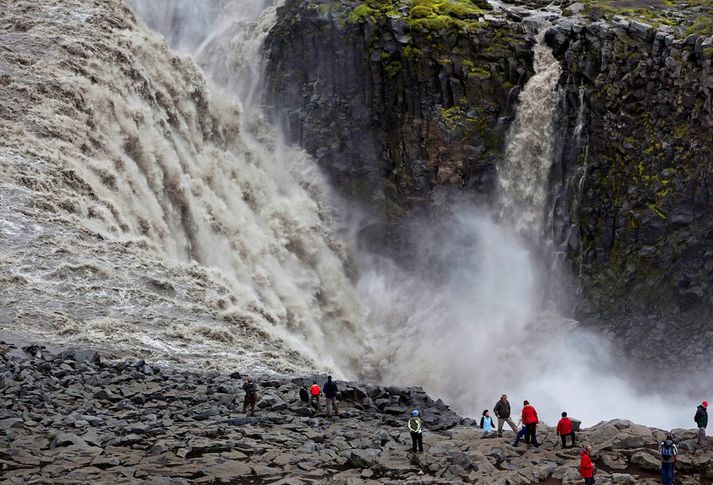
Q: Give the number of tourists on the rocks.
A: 13